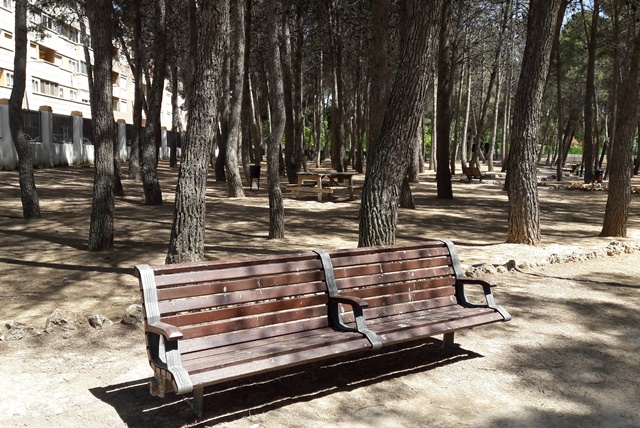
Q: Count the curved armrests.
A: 3